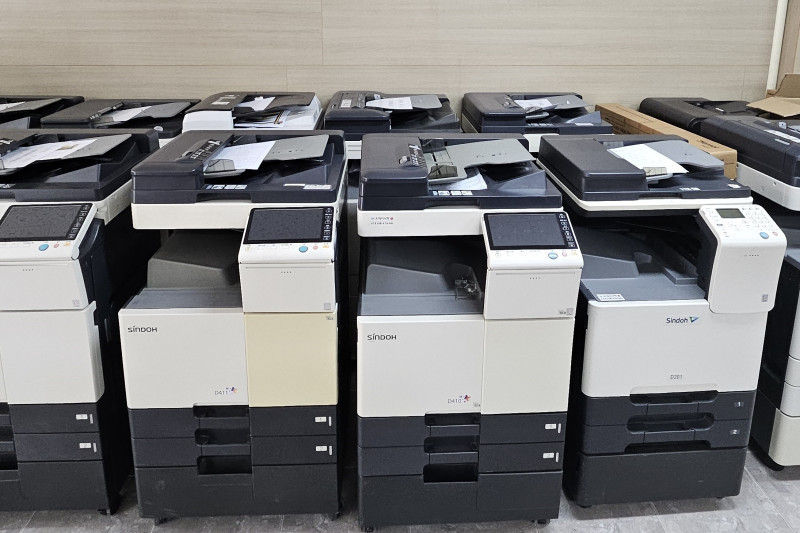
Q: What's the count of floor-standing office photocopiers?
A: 11